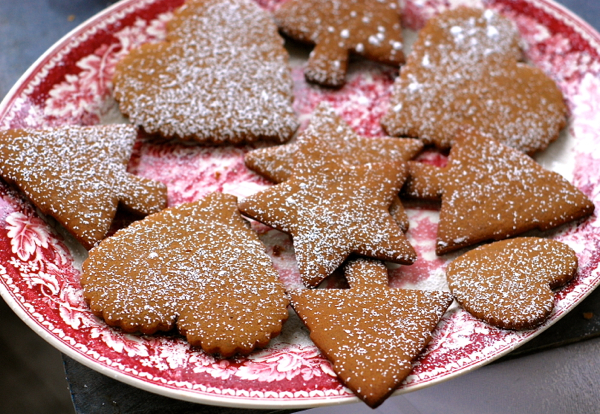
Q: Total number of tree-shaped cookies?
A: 4